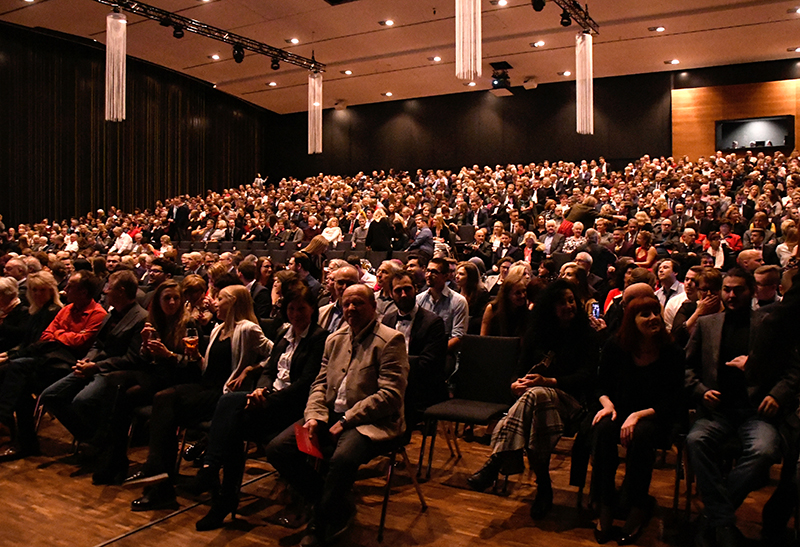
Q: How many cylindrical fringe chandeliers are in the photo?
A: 4